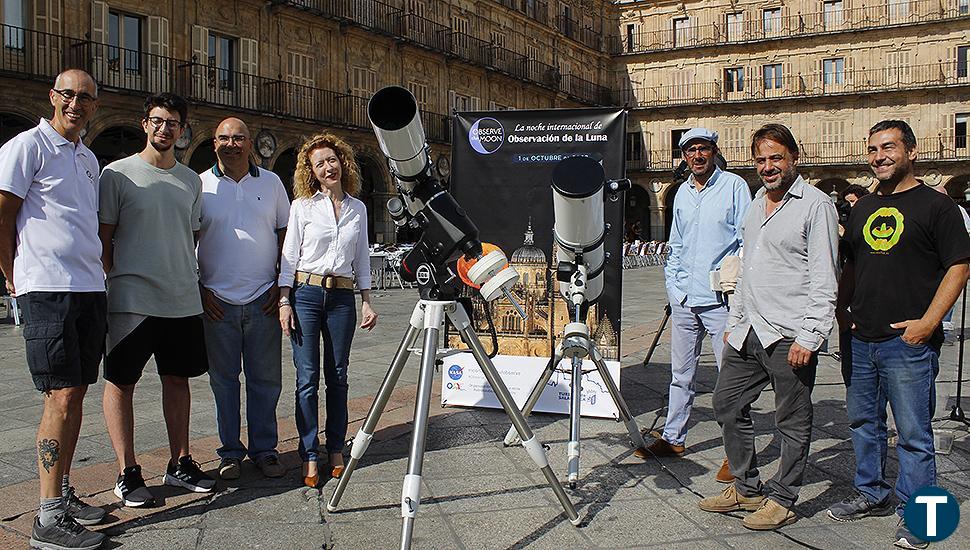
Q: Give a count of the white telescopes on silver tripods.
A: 2